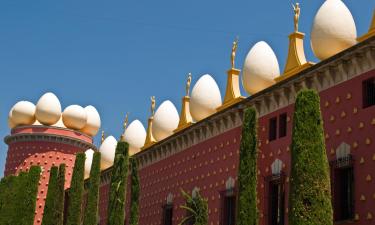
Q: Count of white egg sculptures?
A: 12